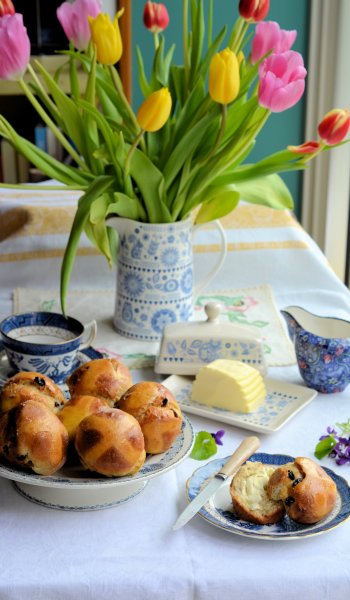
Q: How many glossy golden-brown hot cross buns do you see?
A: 7